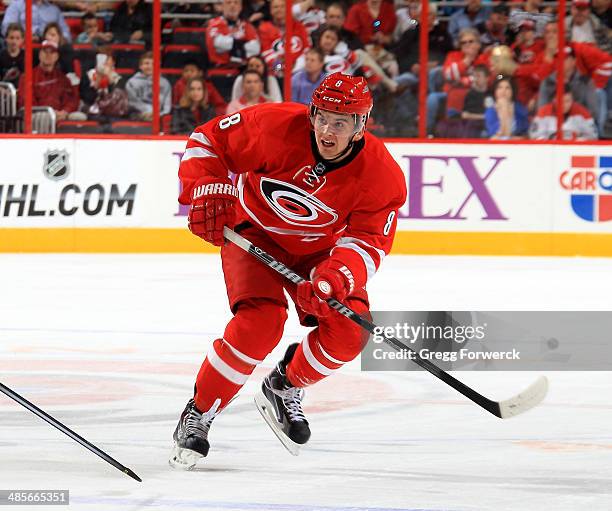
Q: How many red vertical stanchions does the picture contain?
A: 5